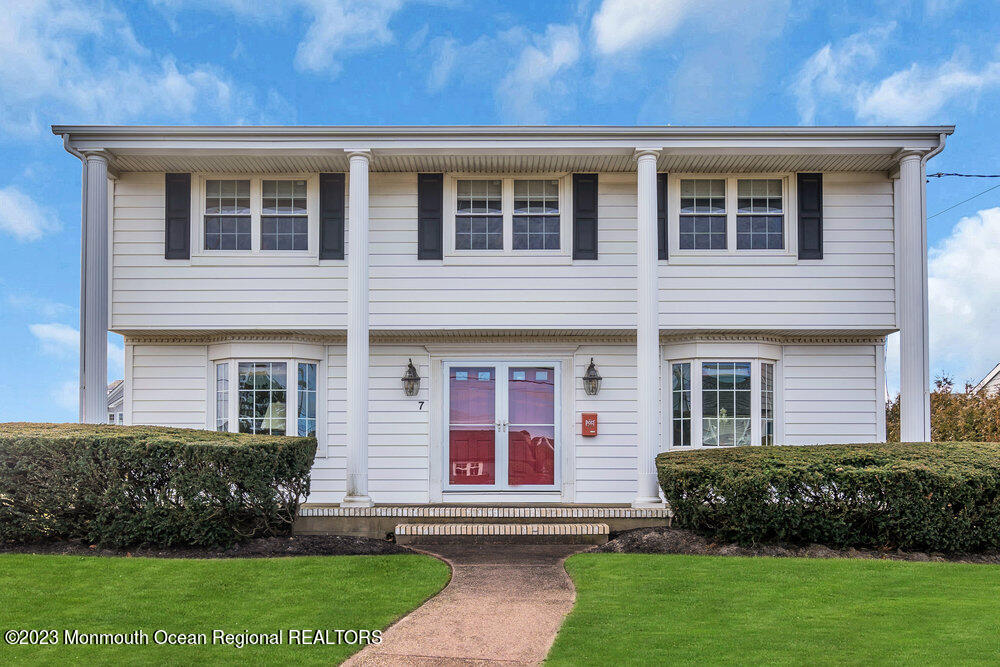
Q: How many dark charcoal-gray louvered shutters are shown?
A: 6